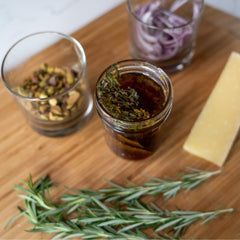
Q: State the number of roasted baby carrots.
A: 0